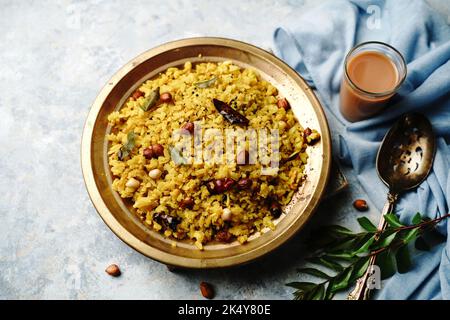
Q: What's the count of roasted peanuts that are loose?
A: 3